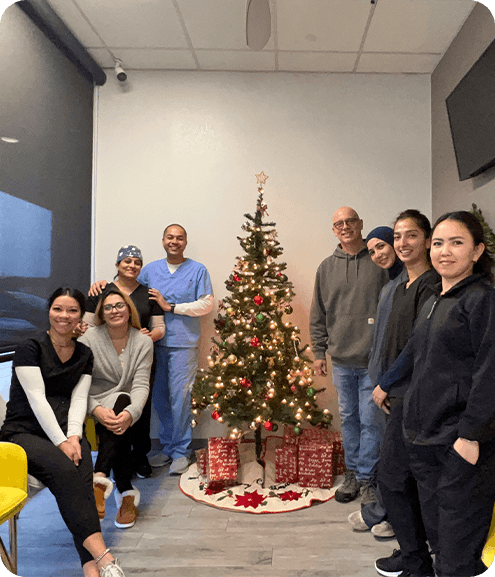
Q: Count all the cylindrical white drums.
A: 0